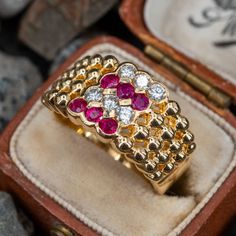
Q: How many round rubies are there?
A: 6